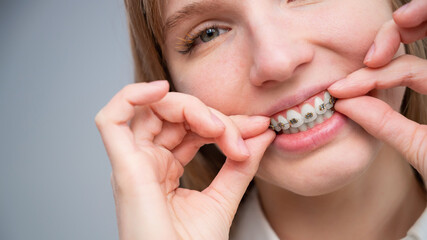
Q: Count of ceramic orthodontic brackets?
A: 0